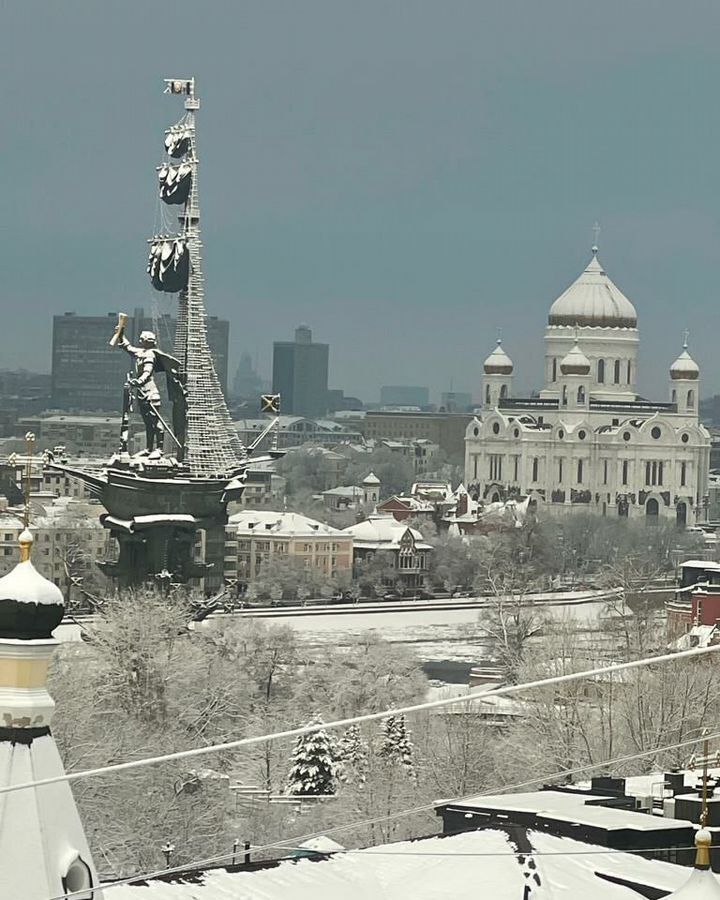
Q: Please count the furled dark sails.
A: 3